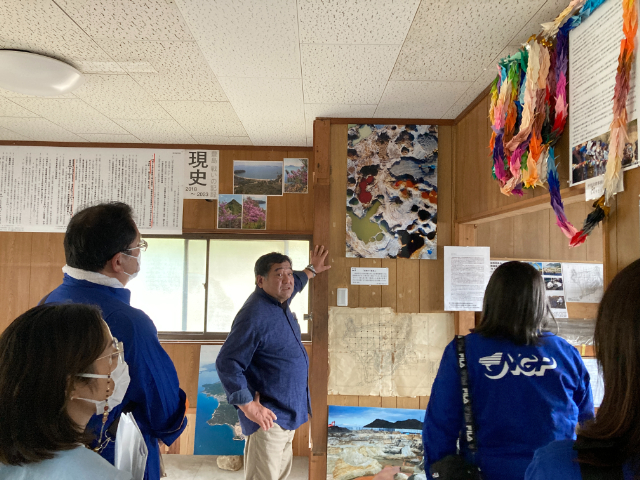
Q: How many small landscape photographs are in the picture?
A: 4